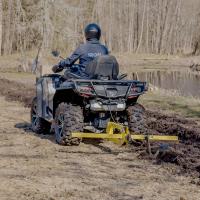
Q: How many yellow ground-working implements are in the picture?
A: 1